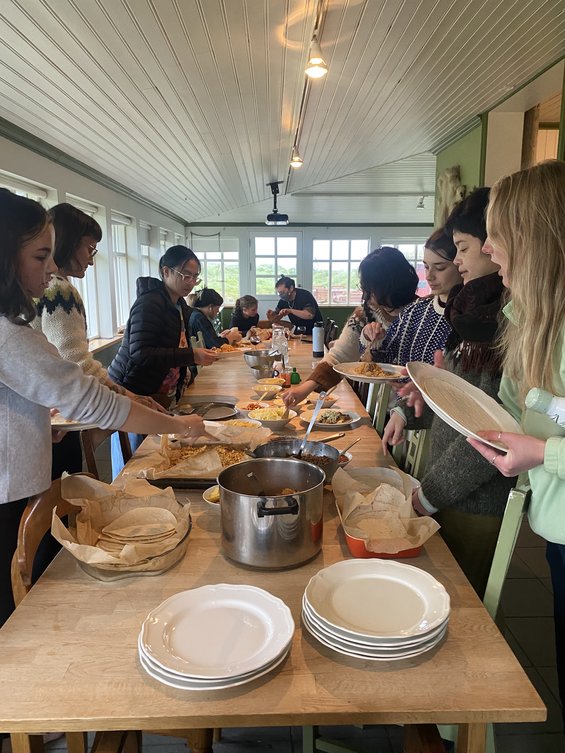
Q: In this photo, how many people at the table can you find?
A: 10